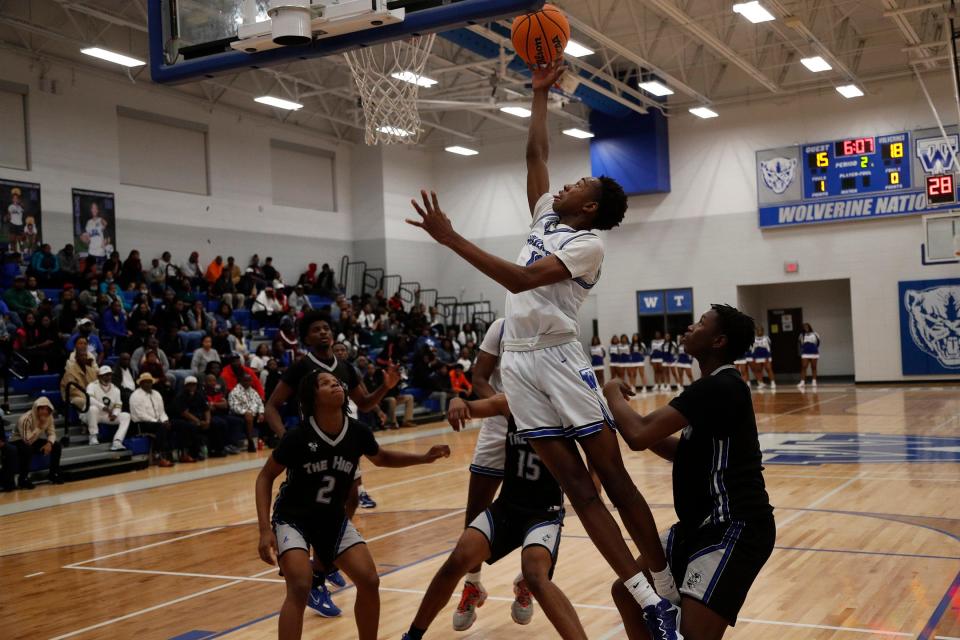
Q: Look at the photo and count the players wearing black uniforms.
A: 4